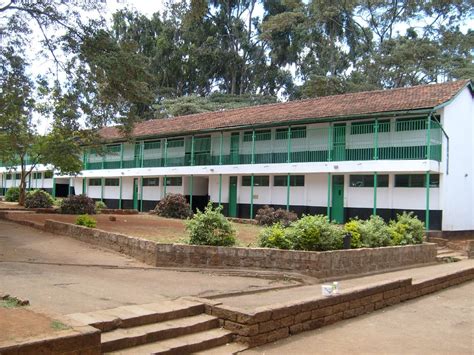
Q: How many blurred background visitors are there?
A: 0